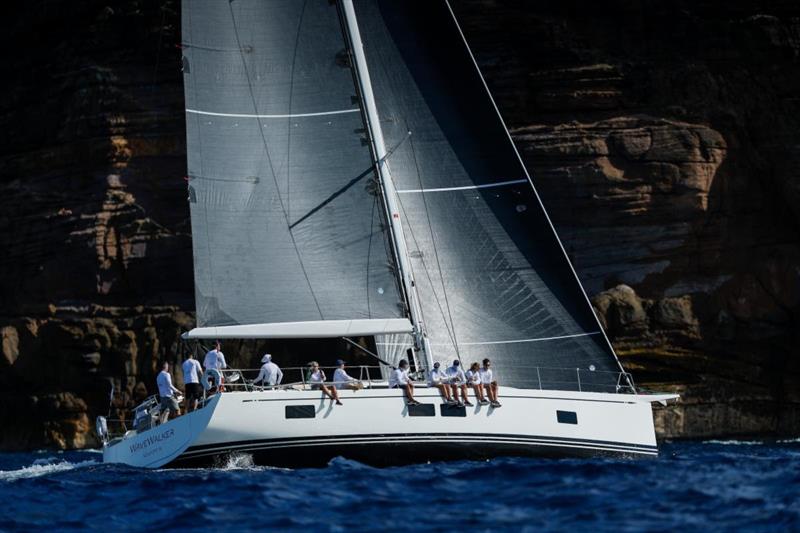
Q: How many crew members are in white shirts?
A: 11